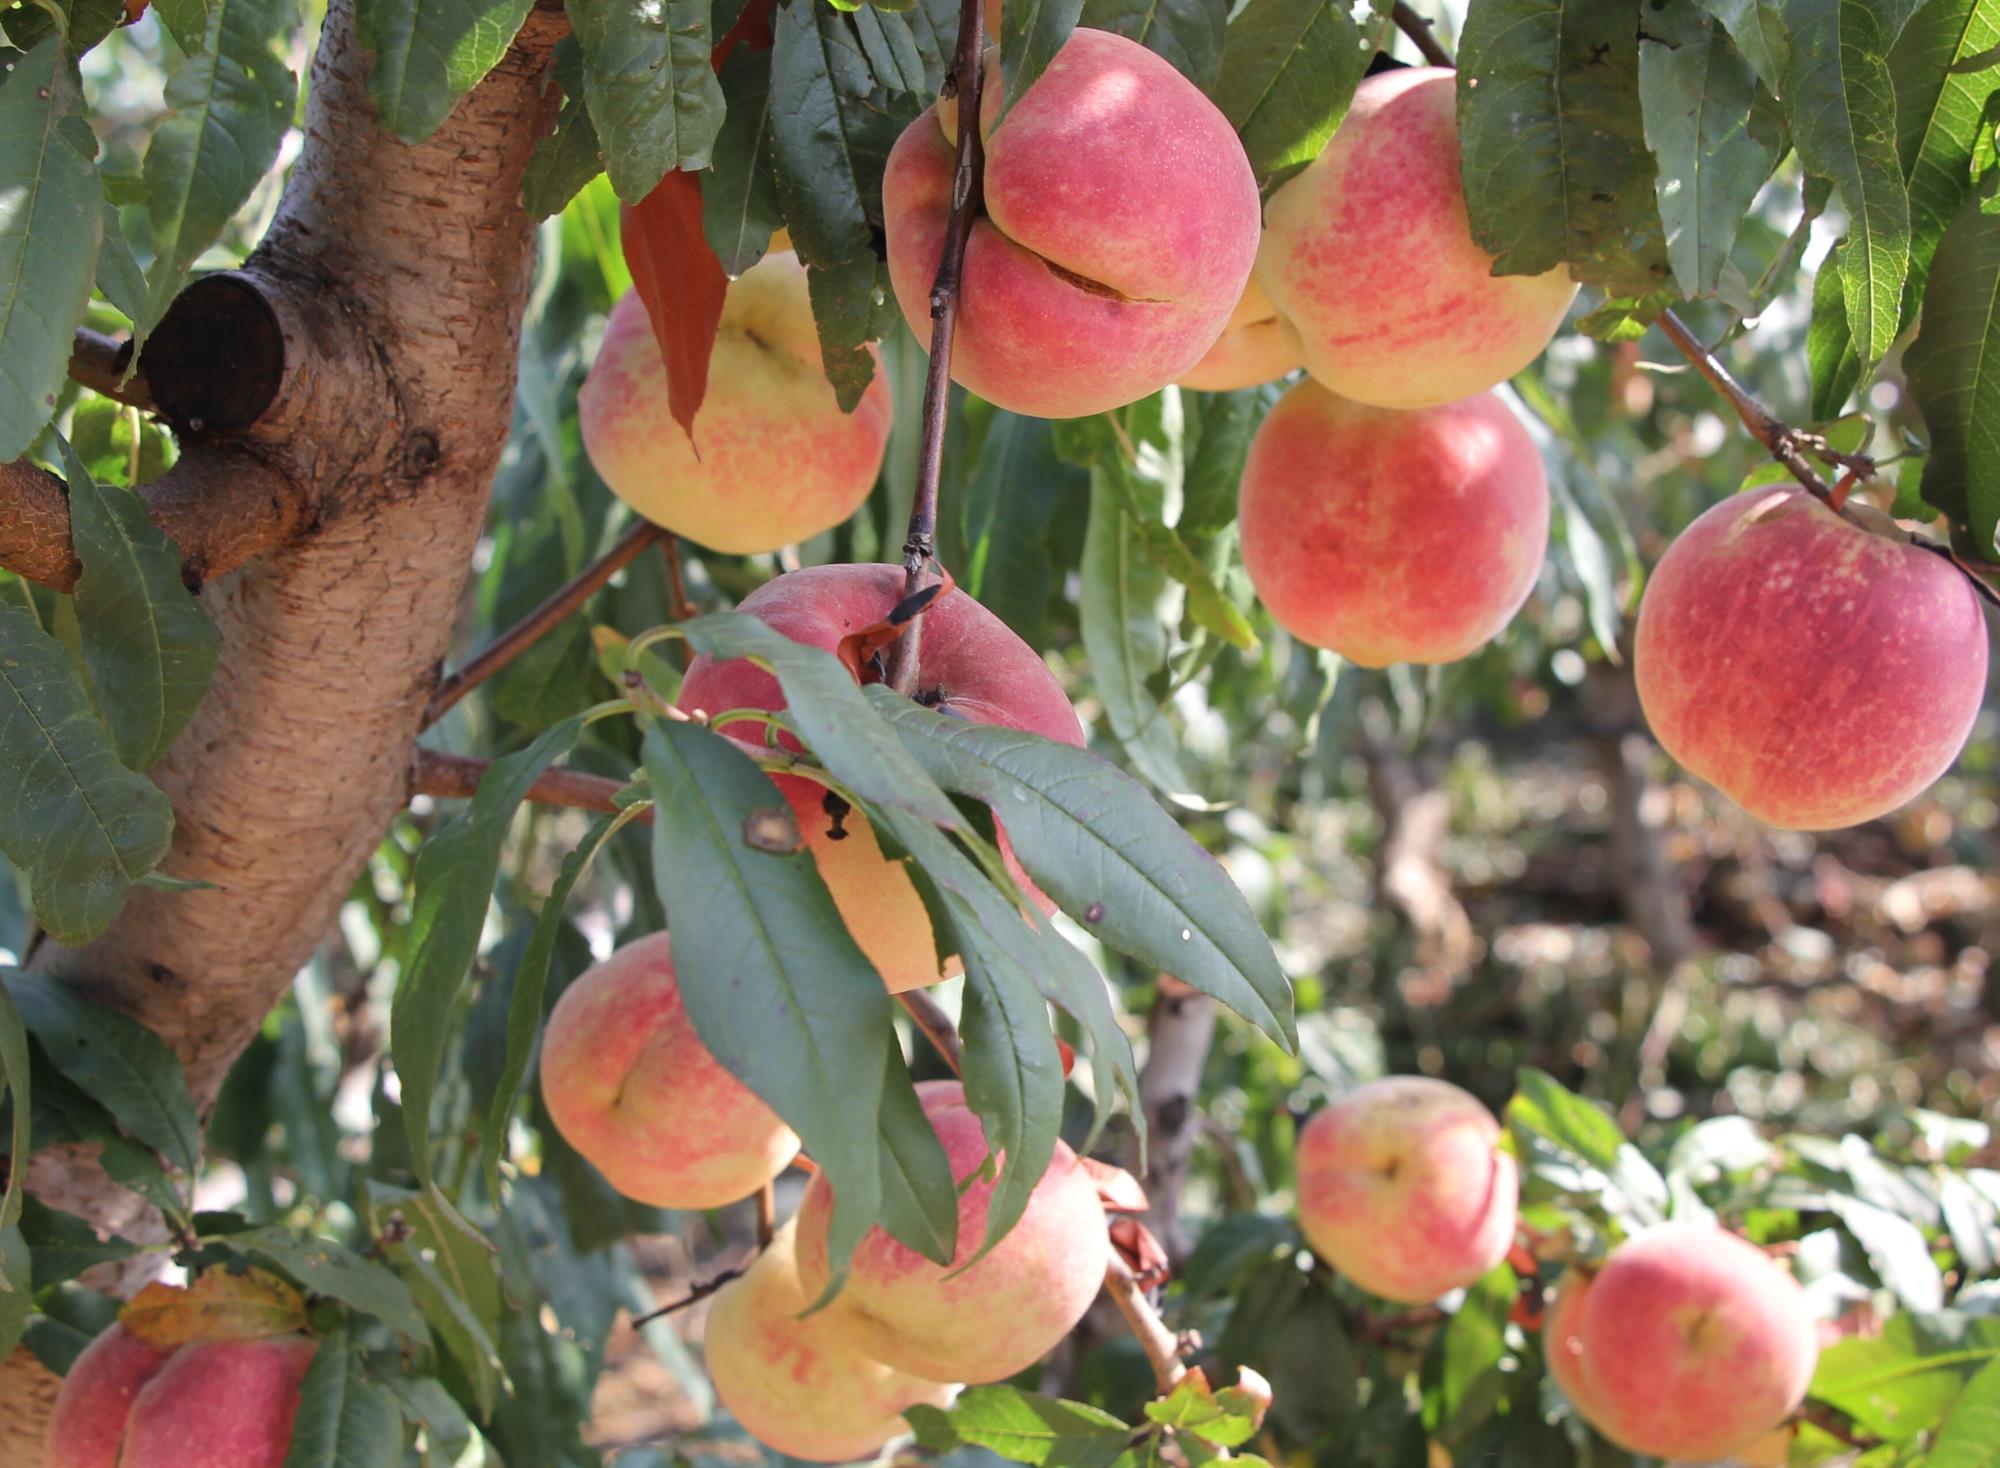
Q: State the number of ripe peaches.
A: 13